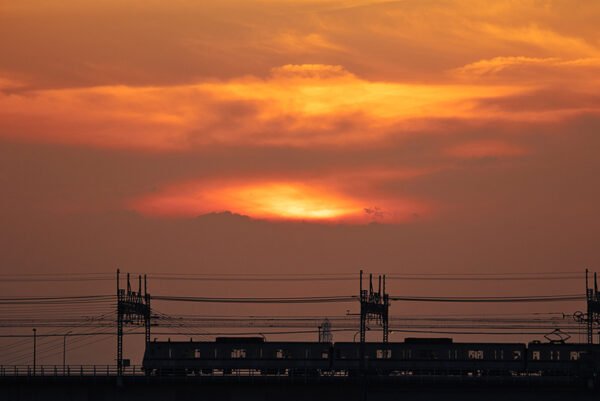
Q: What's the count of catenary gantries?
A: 3